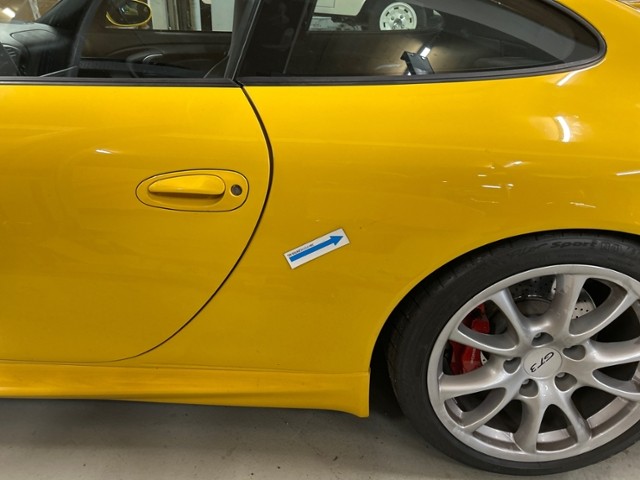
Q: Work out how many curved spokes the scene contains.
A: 10